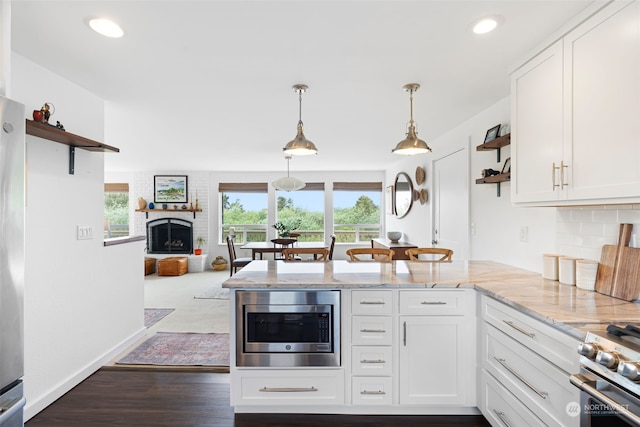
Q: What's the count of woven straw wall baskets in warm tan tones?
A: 3